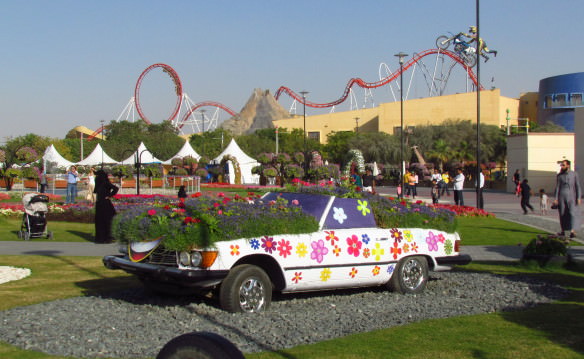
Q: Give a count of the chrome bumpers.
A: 0